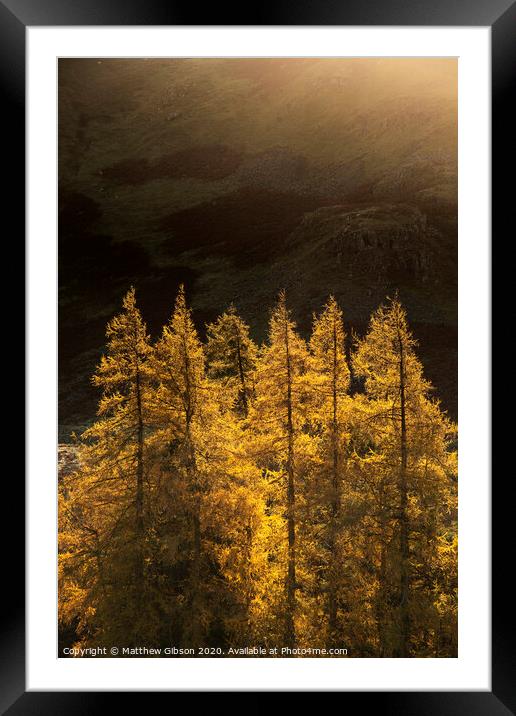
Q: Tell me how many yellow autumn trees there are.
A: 6